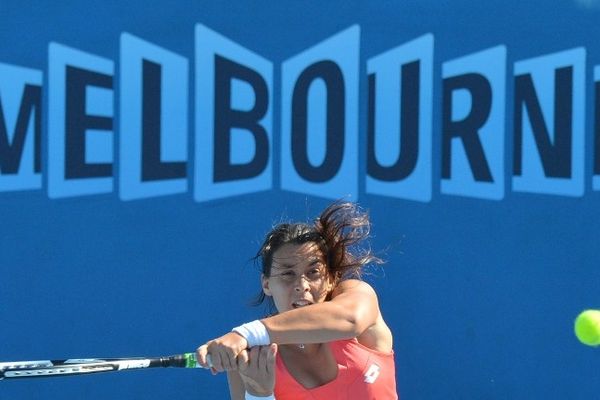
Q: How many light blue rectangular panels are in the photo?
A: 9